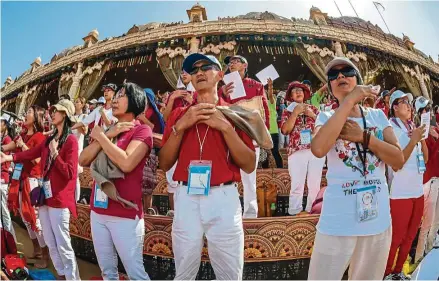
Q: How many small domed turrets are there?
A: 6